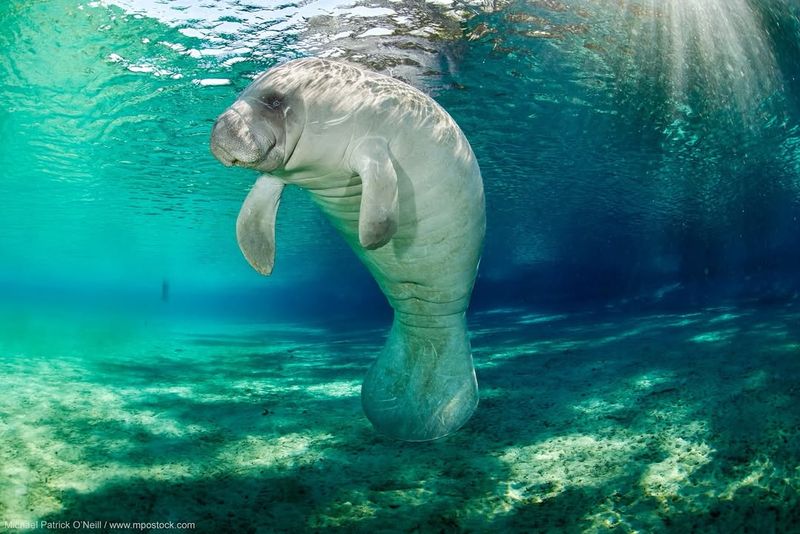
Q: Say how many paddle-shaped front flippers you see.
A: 2